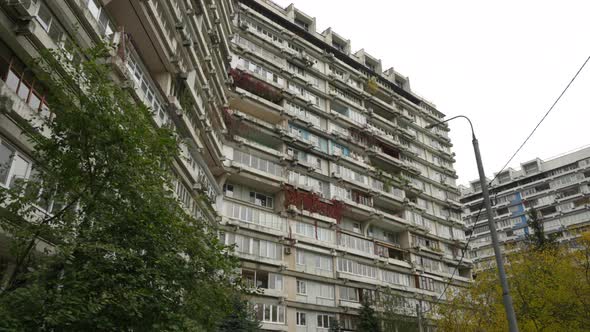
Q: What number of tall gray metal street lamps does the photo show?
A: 1